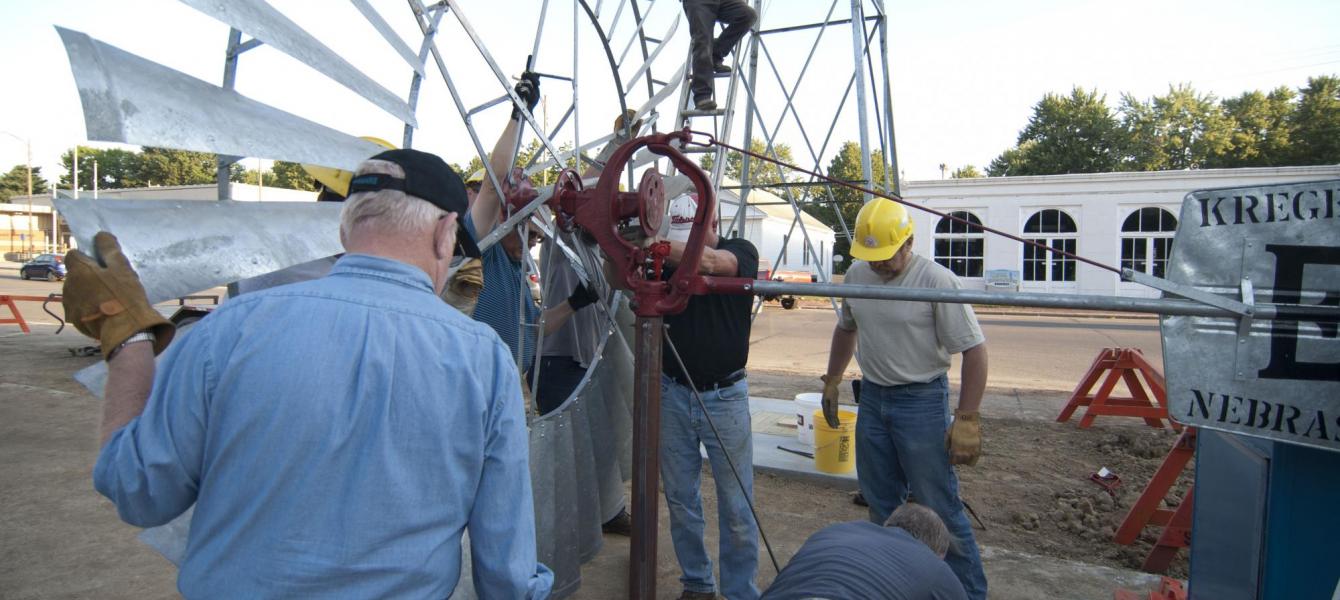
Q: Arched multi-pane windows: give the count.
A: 3